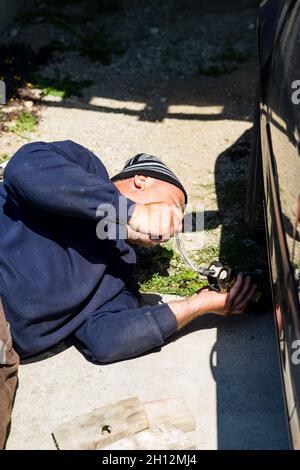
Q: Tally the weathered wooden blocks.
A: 2